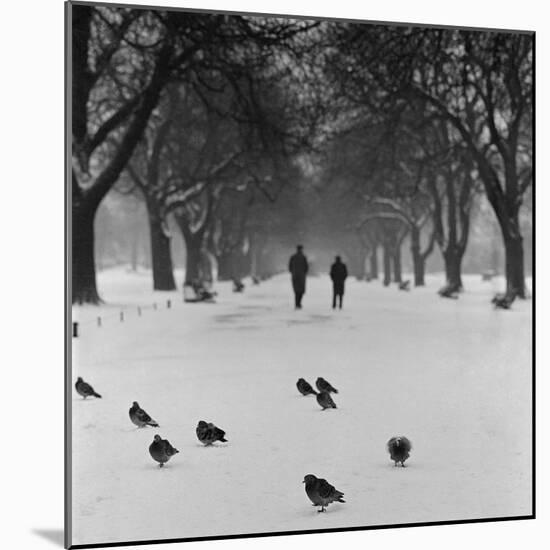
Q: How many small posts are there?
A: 6